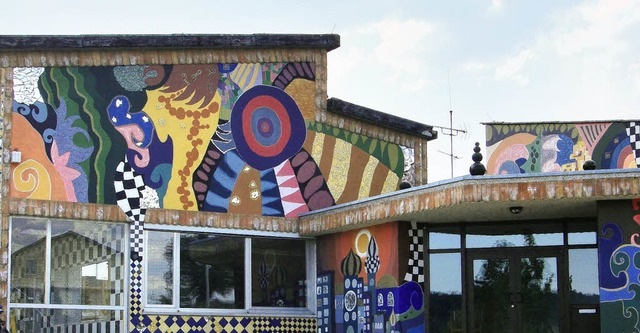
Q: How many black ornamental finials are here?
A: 3